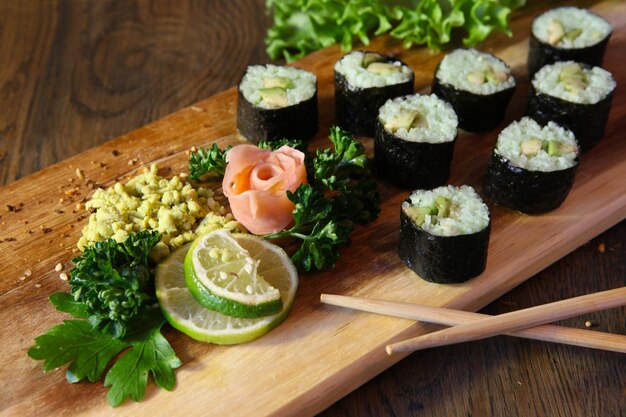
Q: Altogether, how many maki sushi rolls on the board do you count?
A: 8